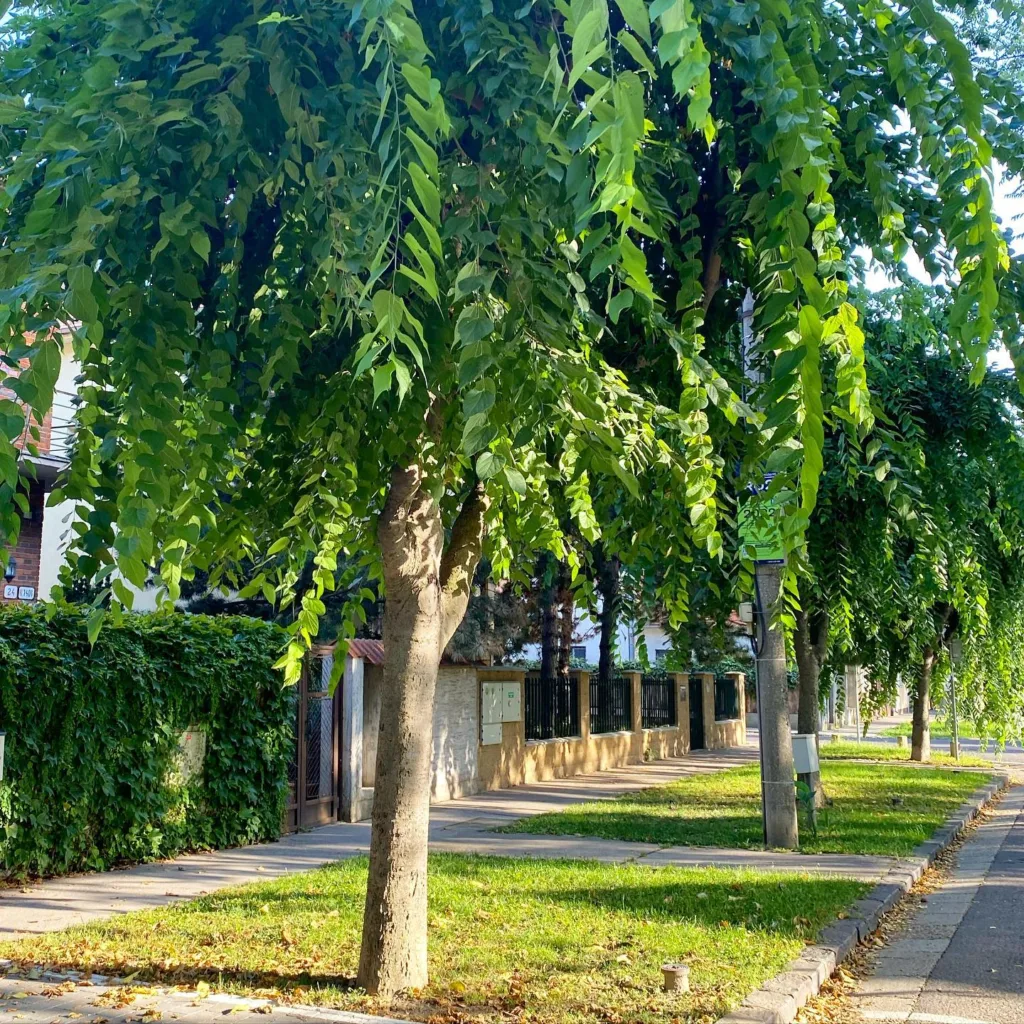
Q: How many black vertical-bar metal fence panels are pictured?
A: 4